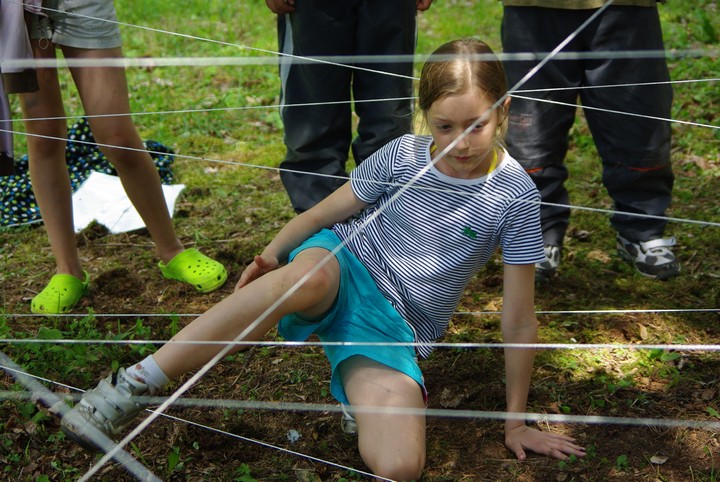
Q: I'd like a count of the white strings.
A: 10